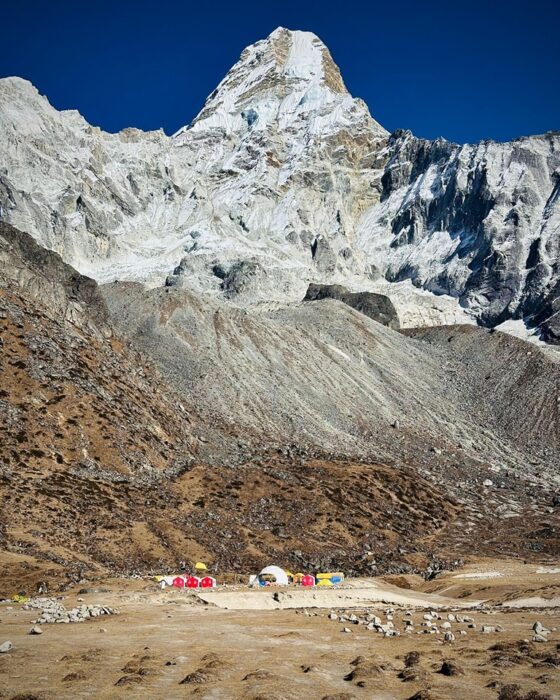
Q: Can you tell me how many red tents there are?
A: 4